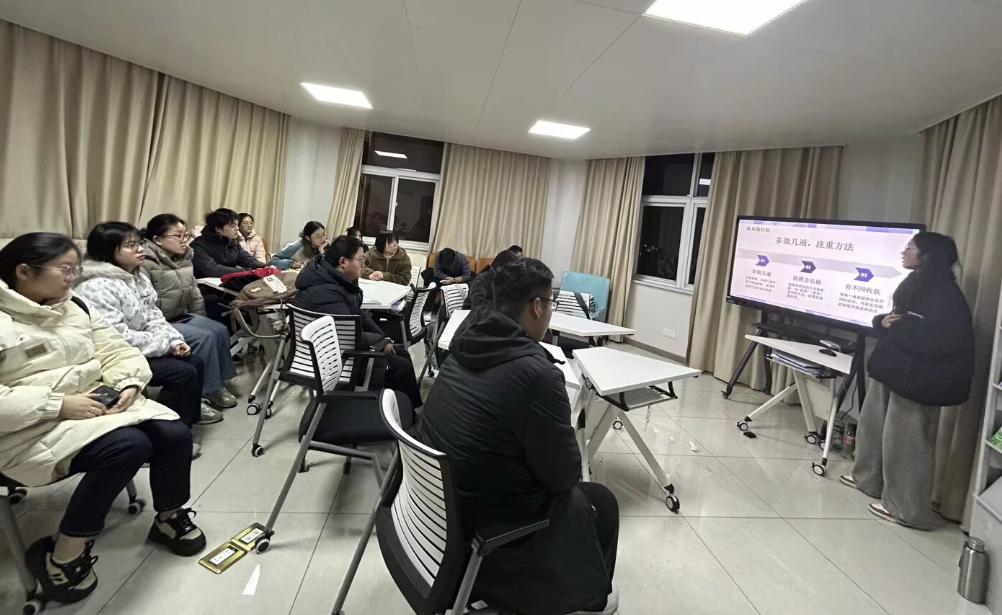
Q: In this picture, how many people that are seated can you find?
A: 13